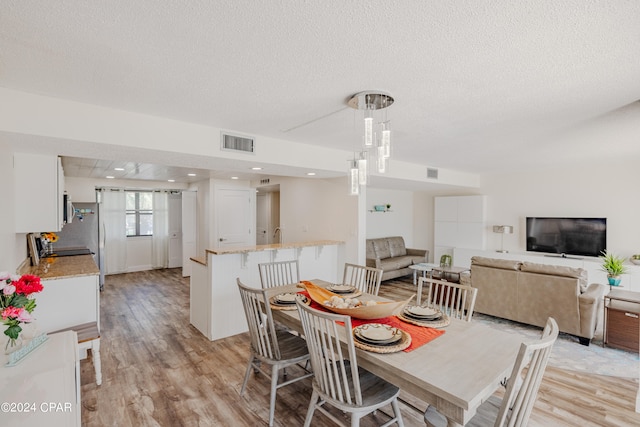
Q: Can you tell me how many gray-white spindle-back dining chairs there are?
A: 6